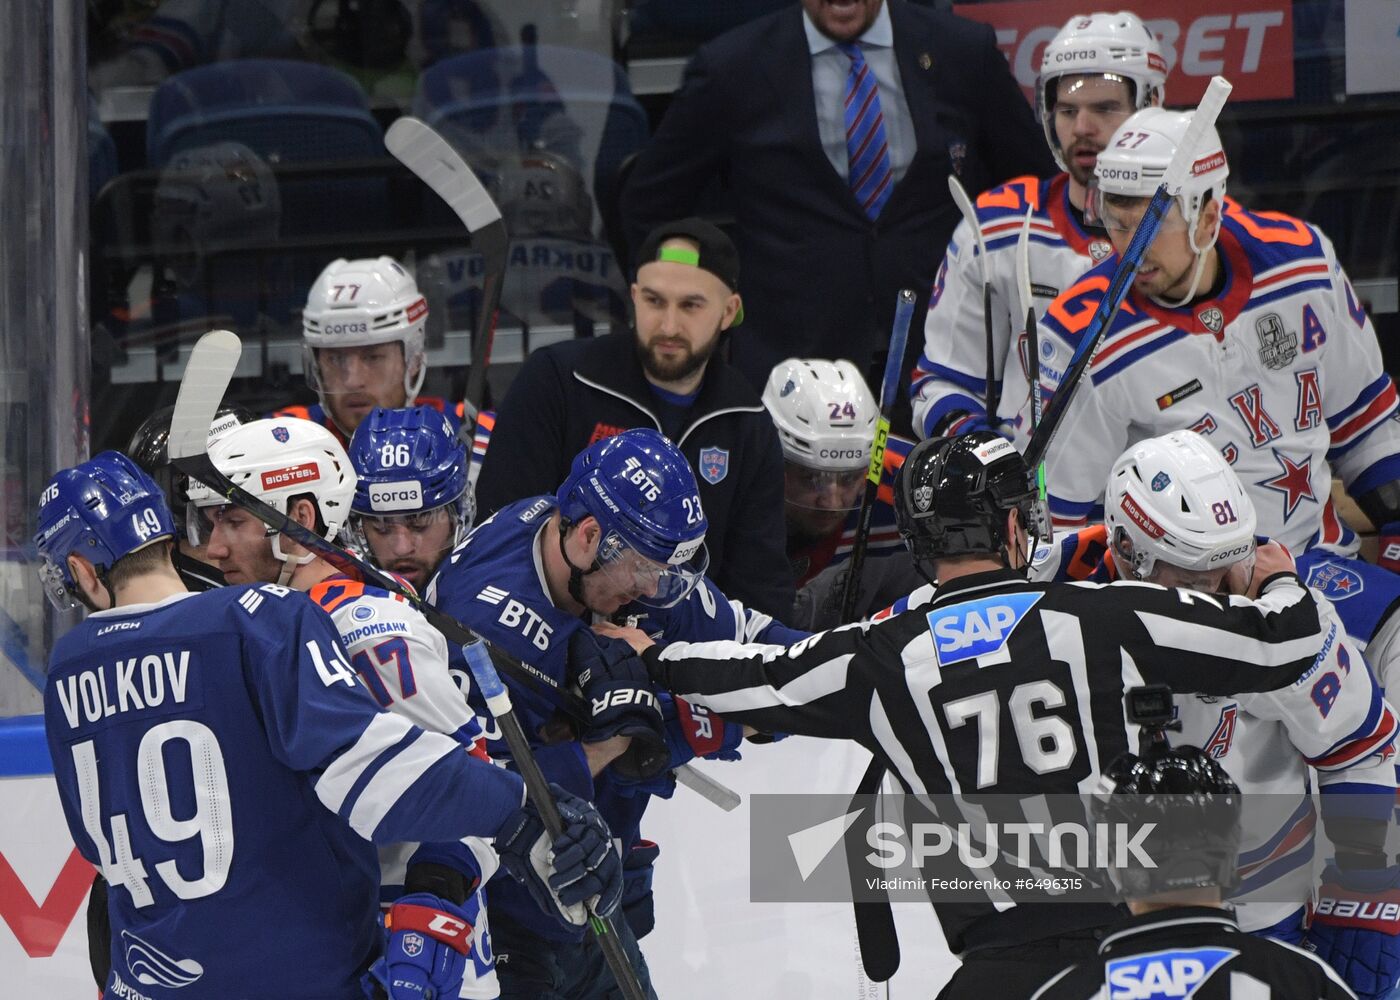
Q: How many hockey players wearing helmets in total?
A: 9